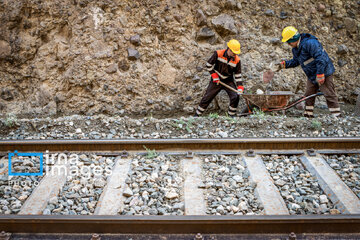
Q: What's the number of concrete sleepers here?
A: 5